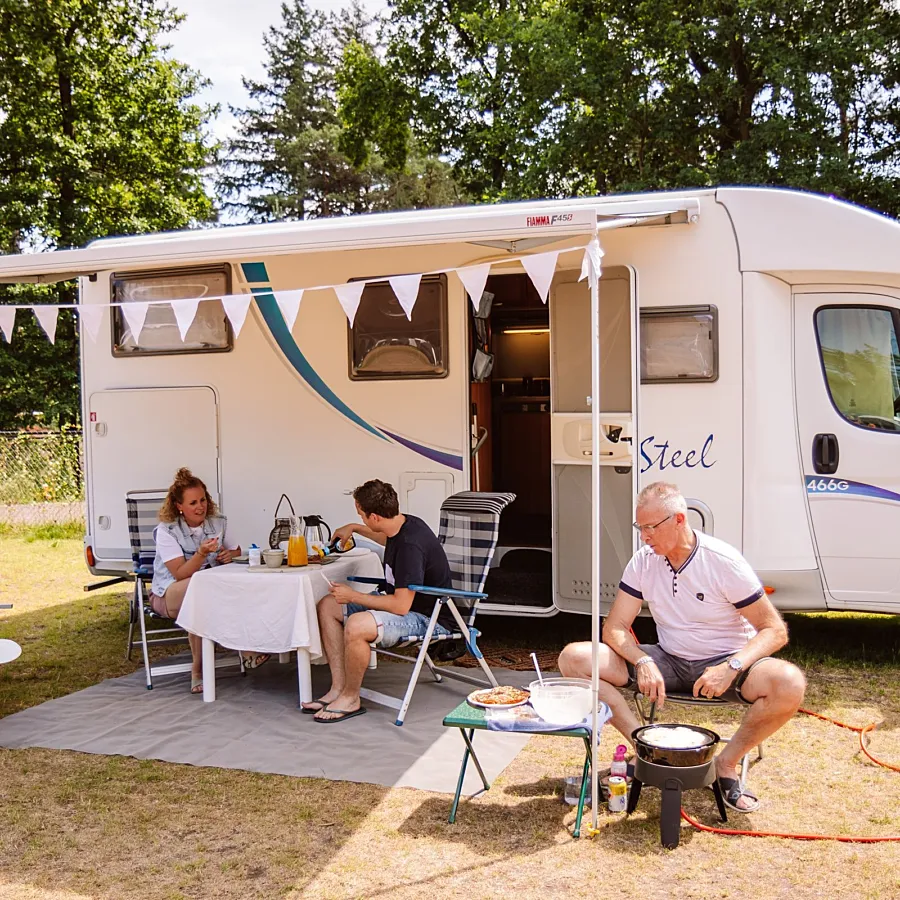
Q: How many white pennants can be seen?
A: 11